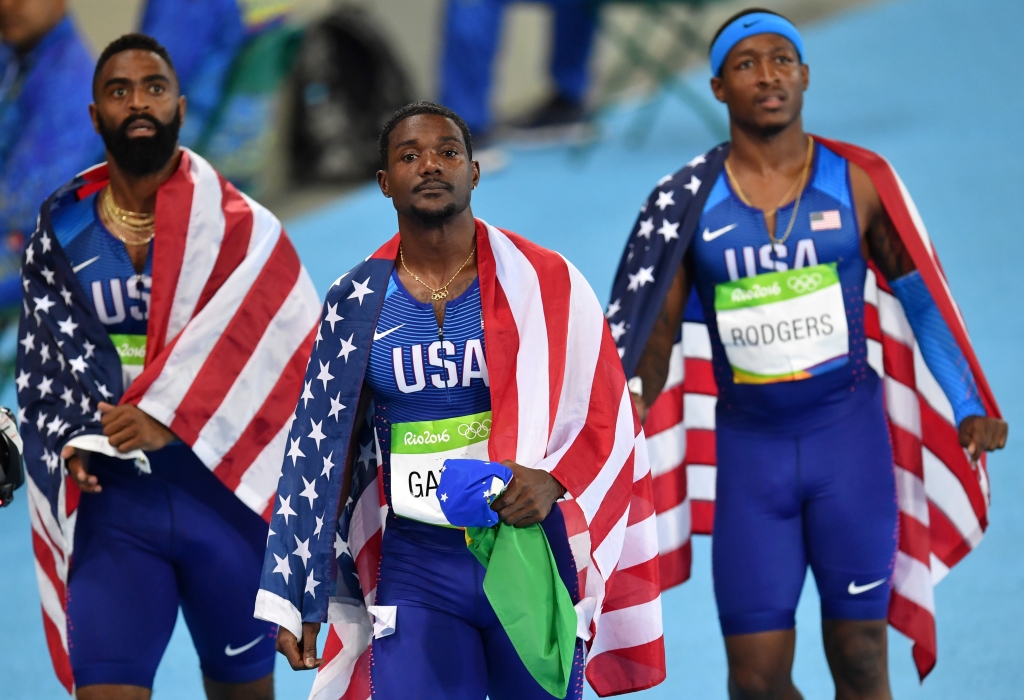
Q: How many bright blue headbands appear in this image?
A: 1